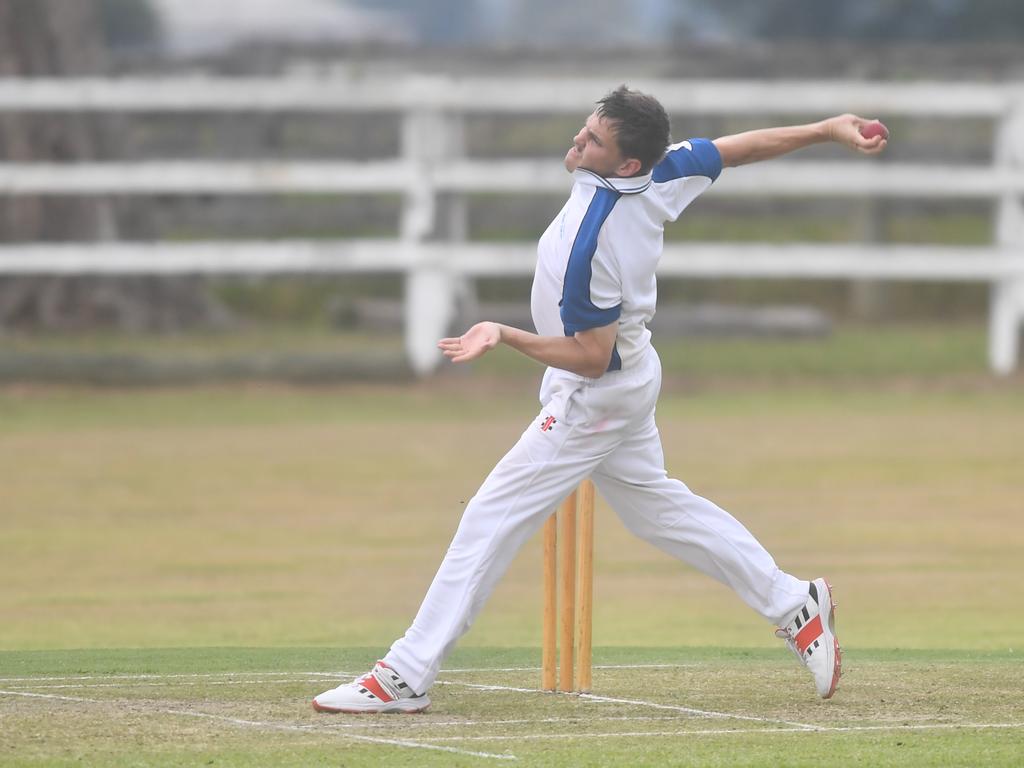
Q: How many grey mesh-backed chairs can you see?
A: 0